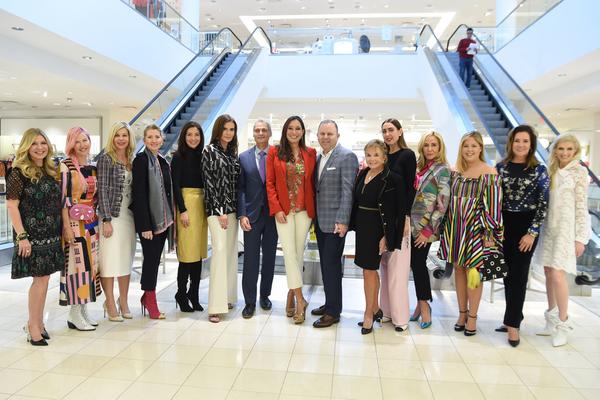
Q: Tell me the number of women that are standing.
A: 13